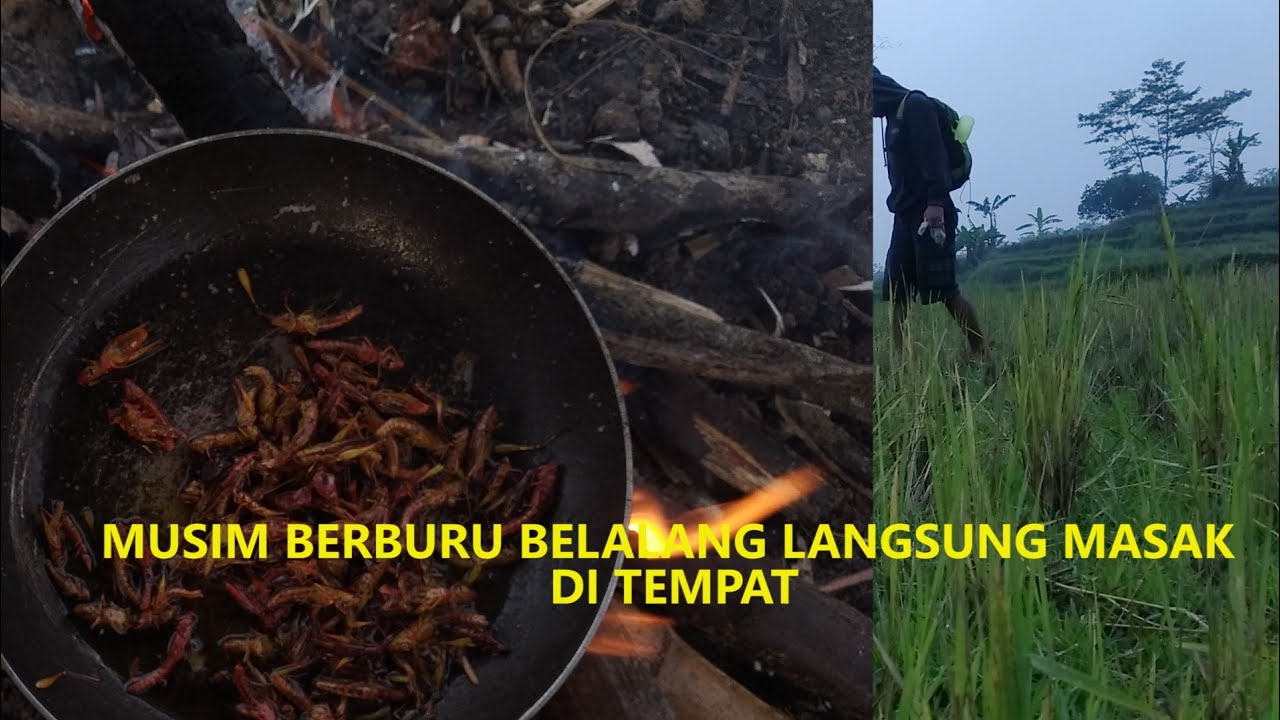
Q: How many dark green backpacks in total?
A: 1